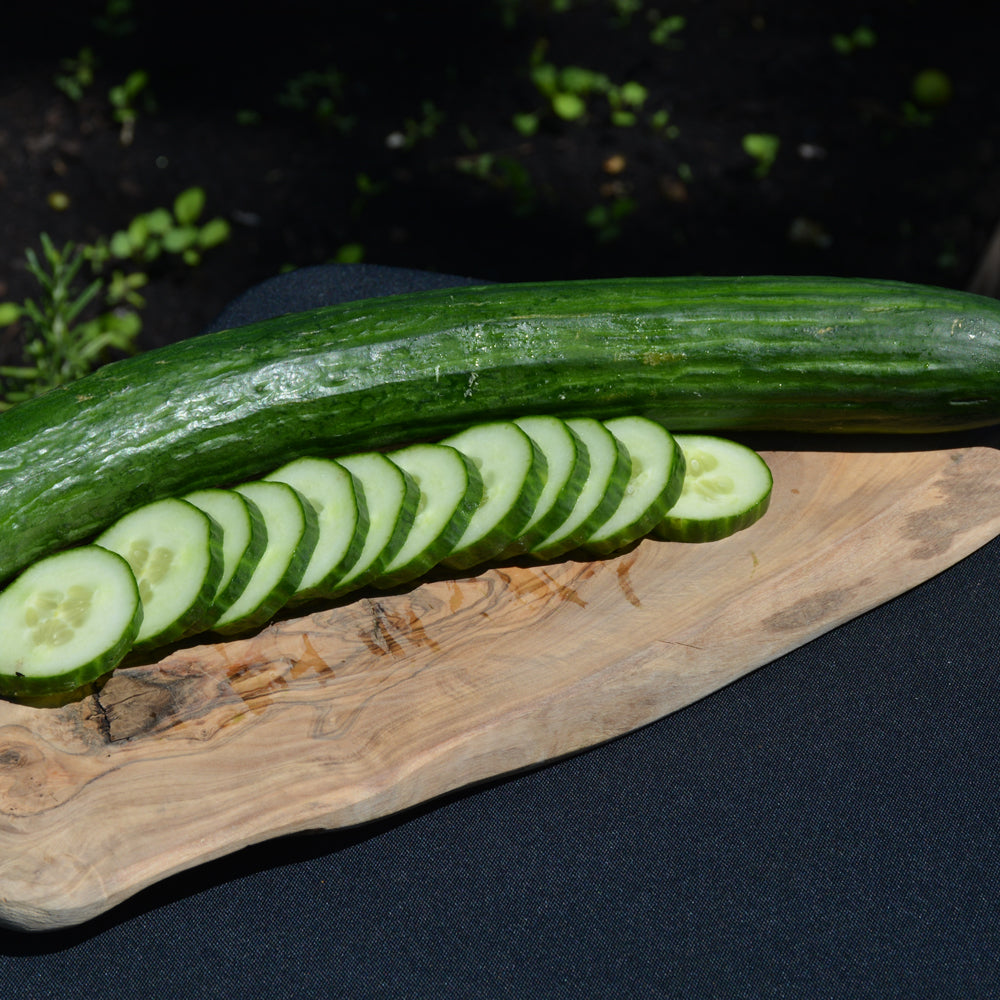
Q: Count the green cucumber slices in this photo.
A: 12